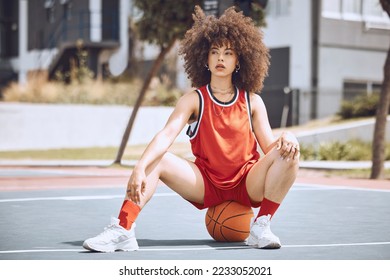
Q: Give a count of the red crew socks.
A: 2